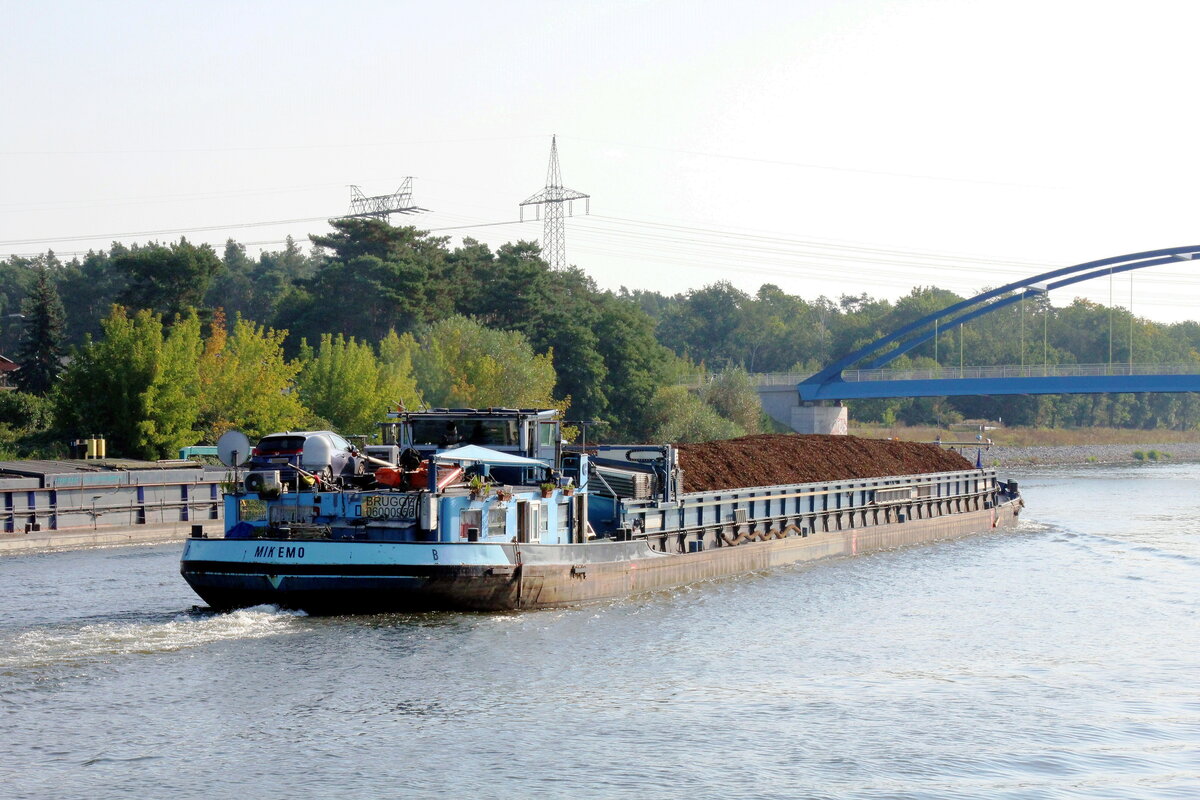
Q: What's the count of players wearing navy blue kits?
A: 0